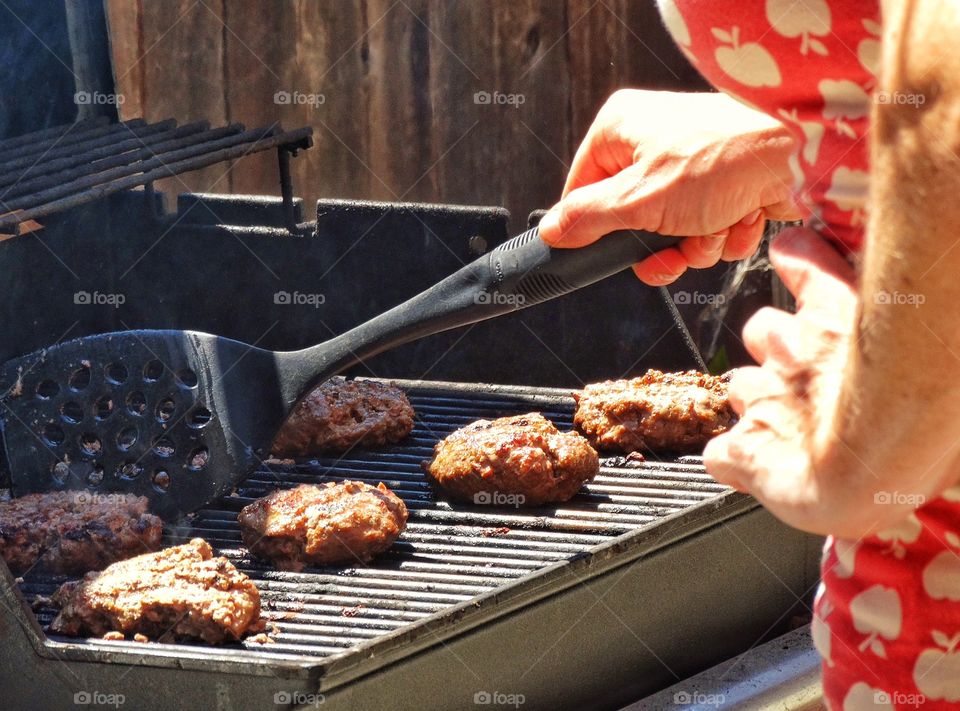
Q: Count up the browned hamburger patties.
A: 6